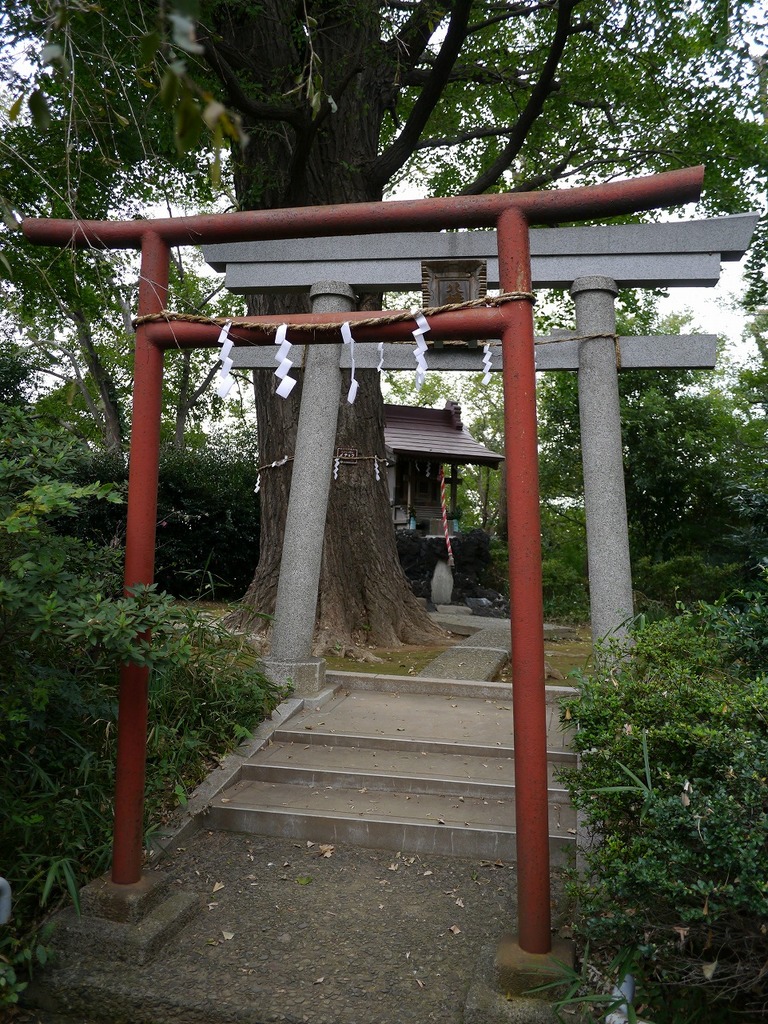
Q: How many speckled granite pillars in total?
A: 2